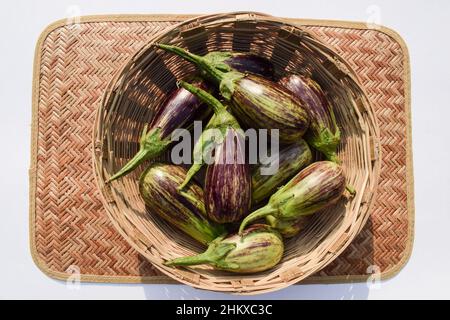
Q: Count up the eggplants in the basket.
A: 10